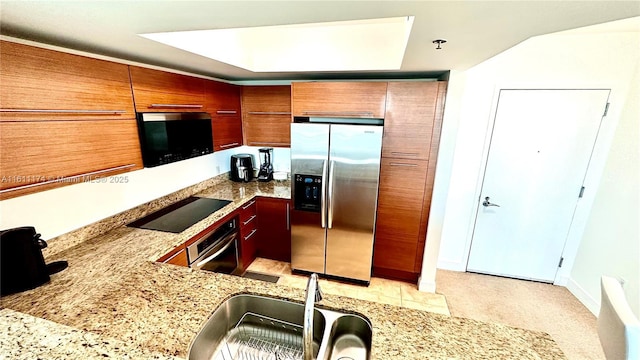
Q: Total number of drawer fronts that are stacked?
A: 3